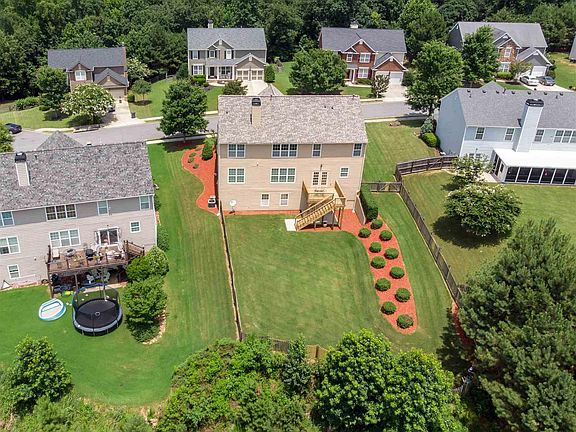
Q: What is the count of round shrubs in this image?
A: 11